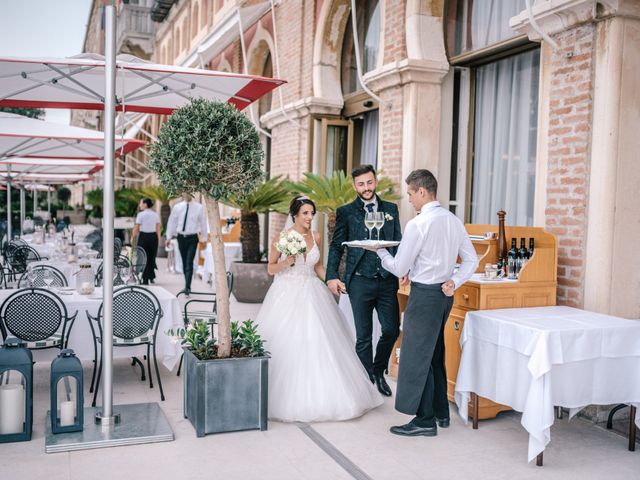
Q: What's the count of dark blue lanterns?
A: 2